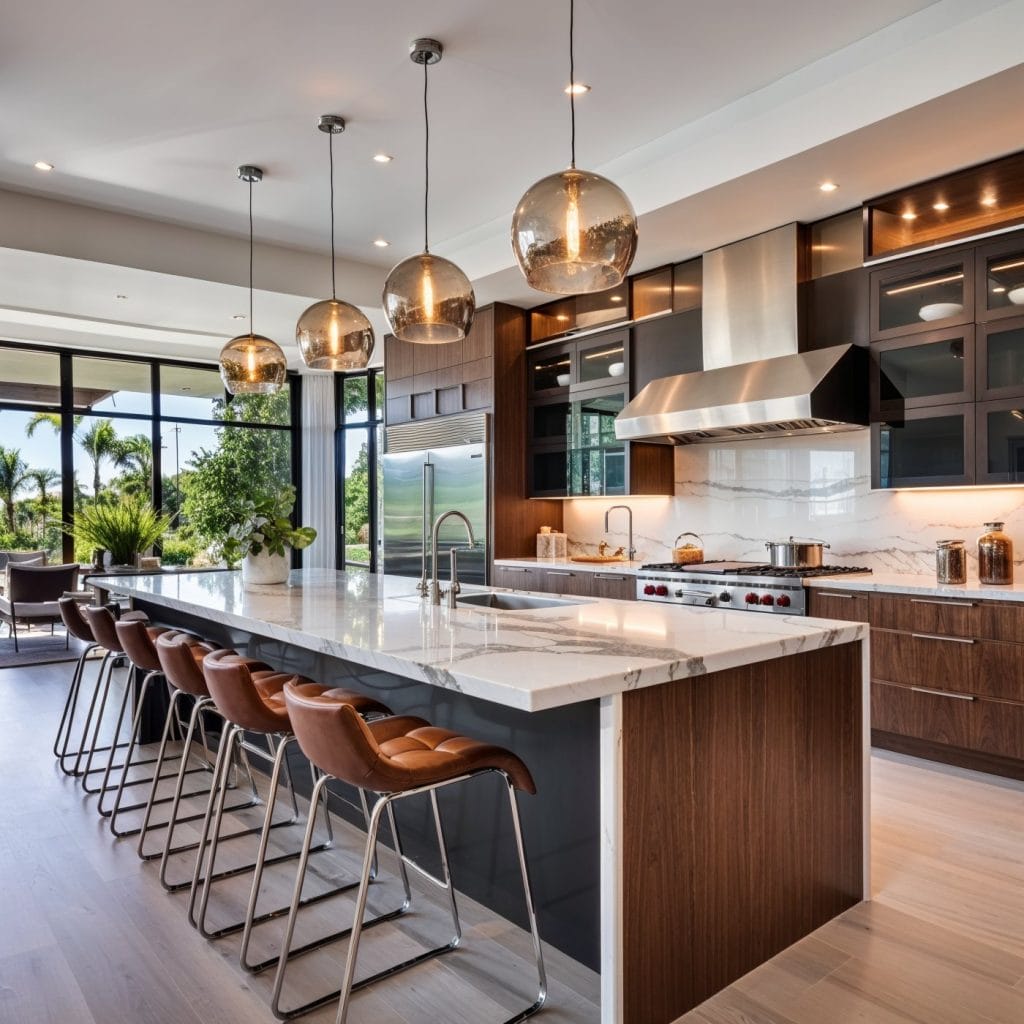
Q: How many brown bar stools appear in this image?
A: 6